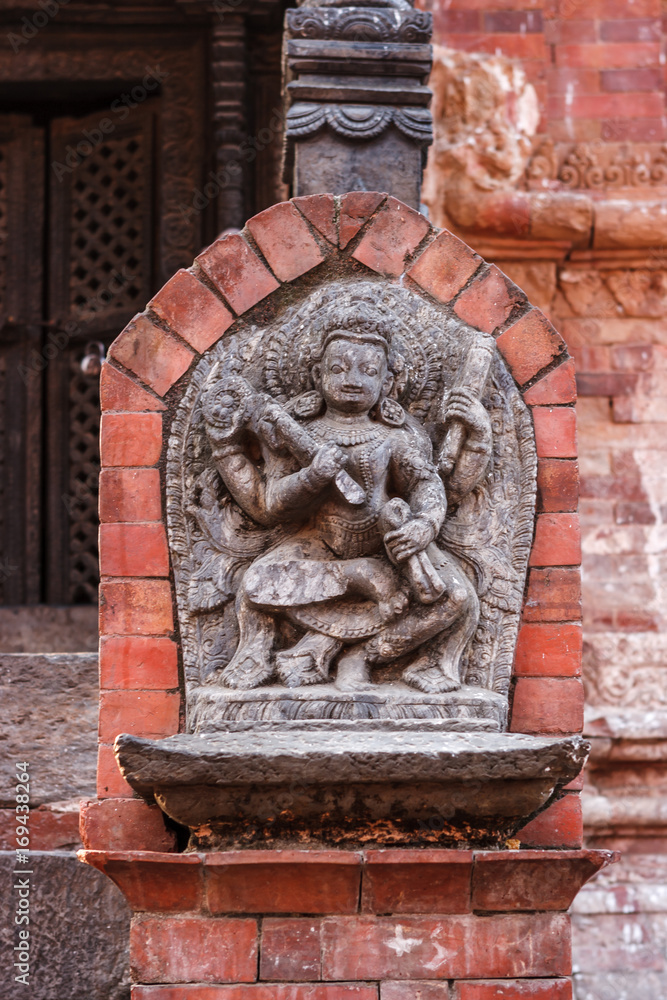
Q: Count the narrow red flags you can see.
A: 0